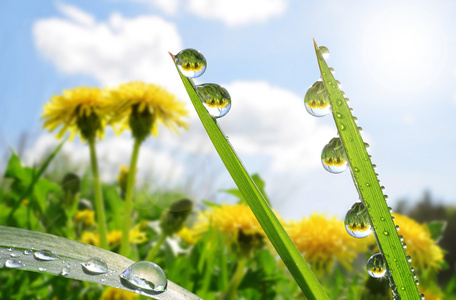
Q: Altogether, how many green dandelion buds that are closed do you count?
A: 2